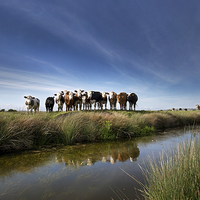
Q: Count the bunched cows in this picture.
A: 12